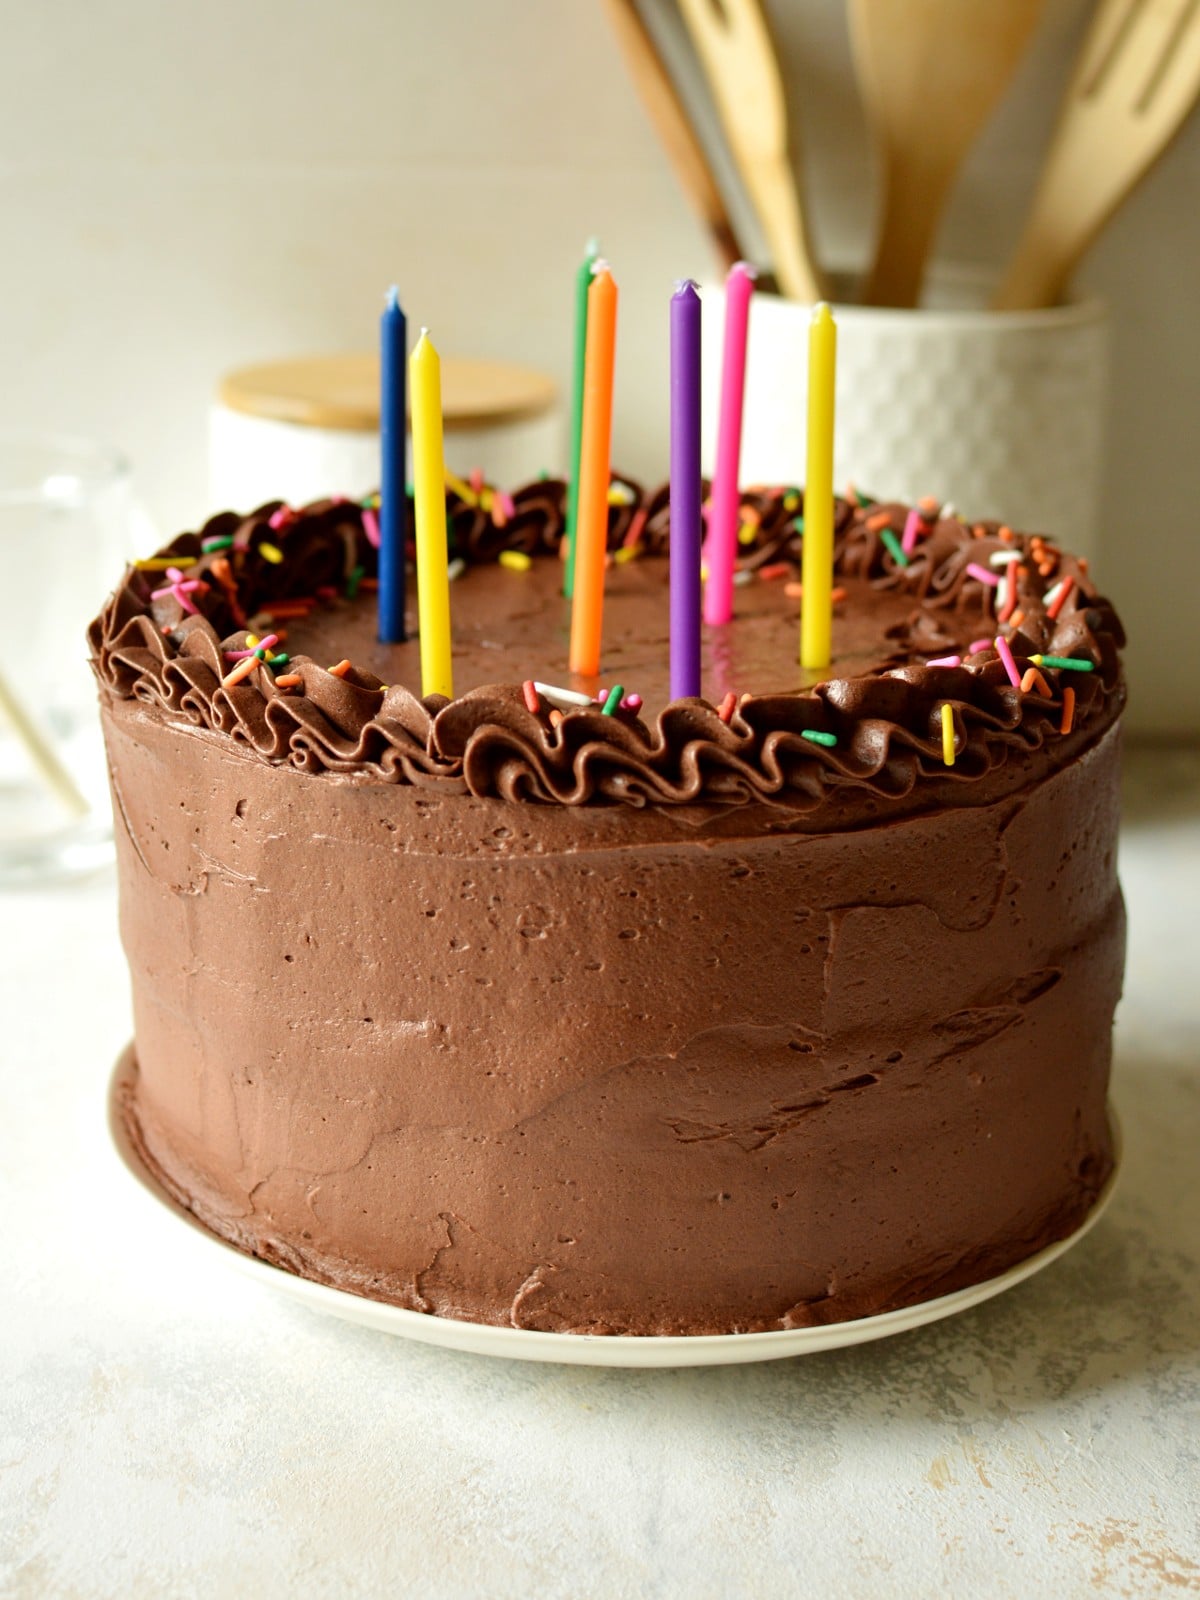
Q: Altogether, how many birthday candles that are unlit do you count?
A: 7